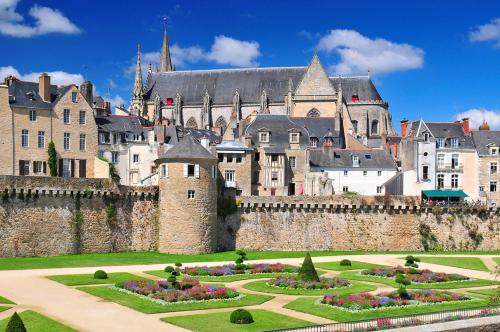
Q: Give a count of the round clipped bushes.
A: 3